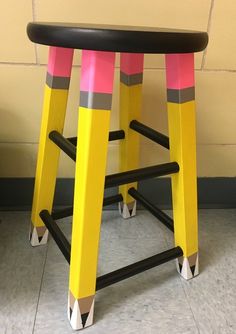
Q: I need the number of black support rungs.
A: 8